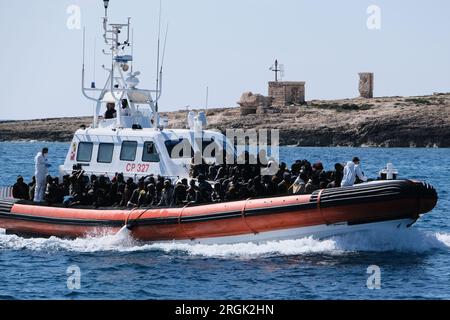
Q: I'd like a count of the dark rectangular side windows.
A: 4